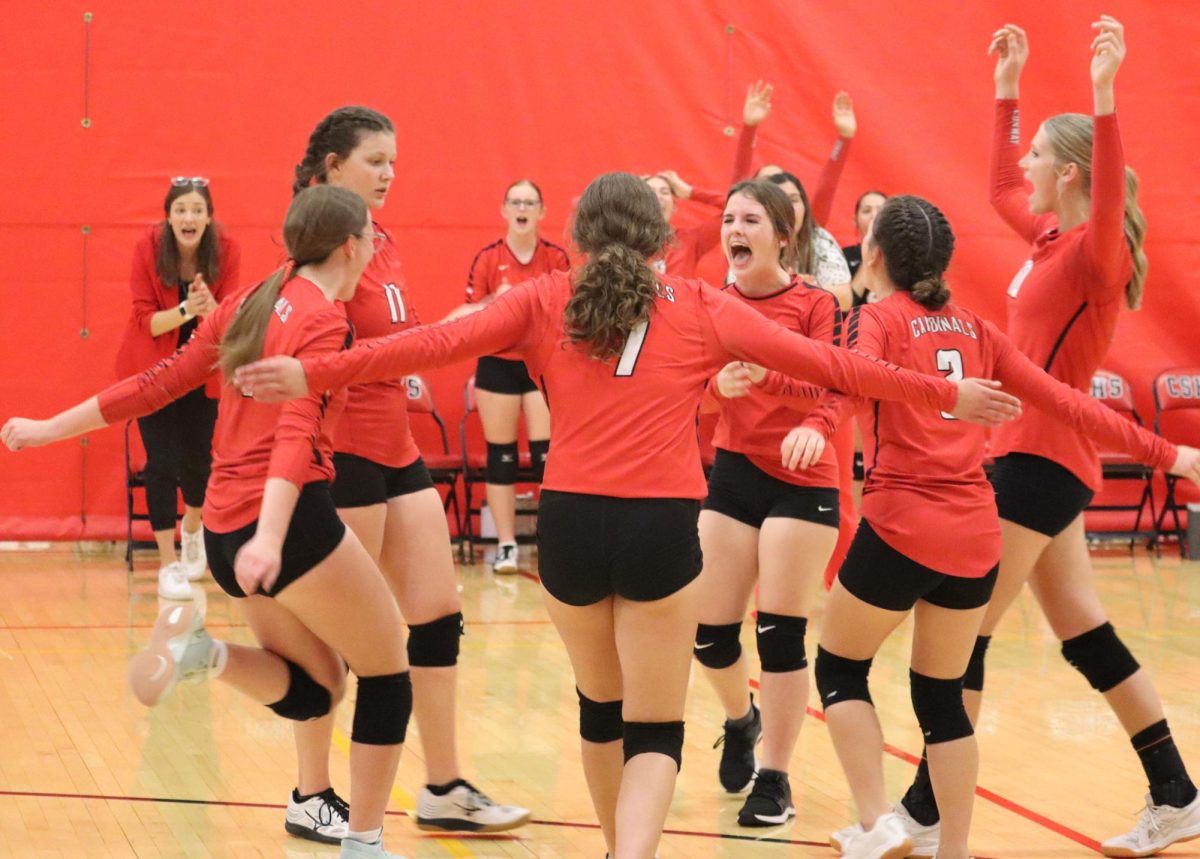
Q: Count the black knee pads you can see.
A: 14